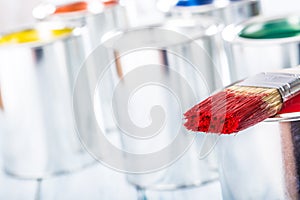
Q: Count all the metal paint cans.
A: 6